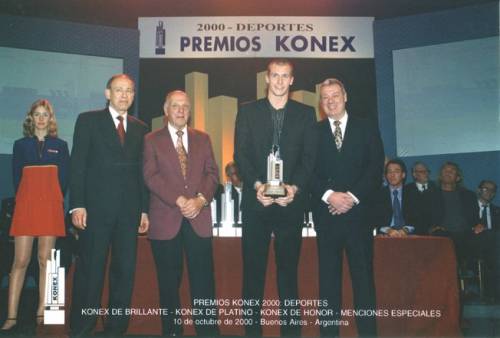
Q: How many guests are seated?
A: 5